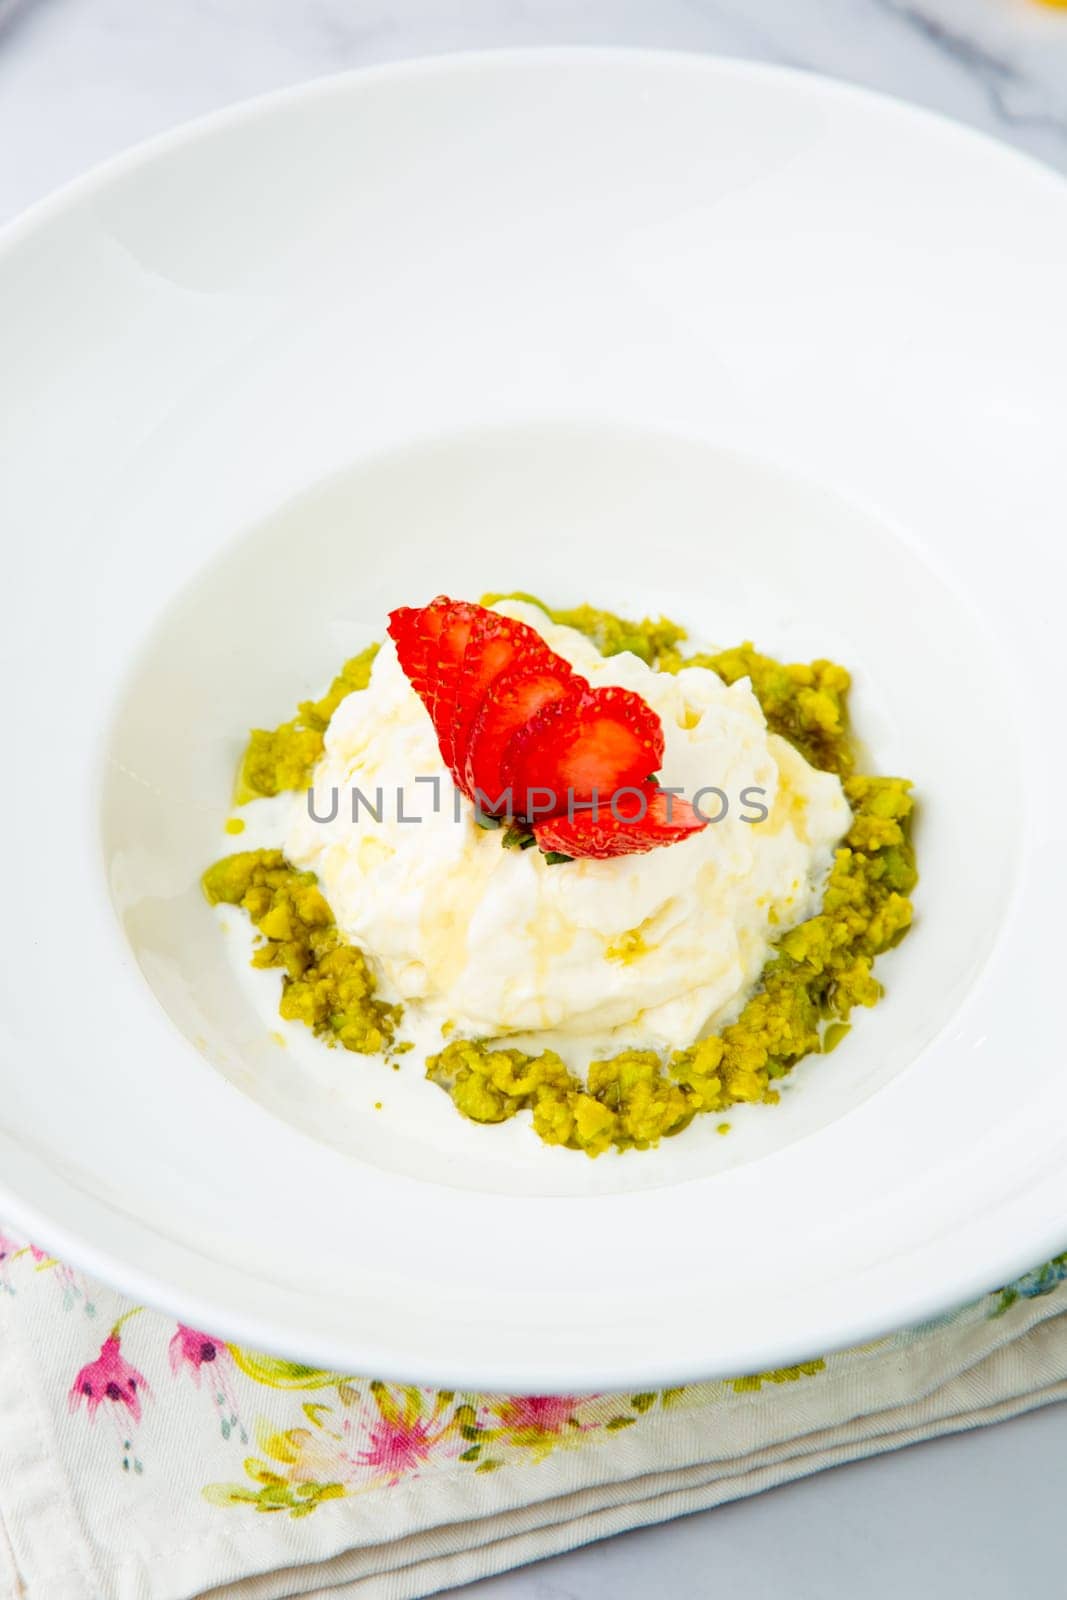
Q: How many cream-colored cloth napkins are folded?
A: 1